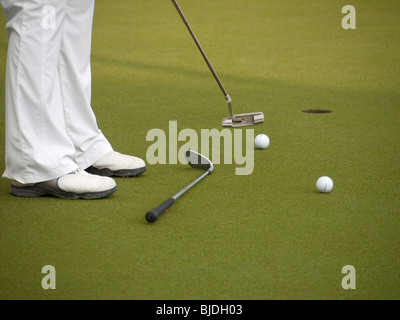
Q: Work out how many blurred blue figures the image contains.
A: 0